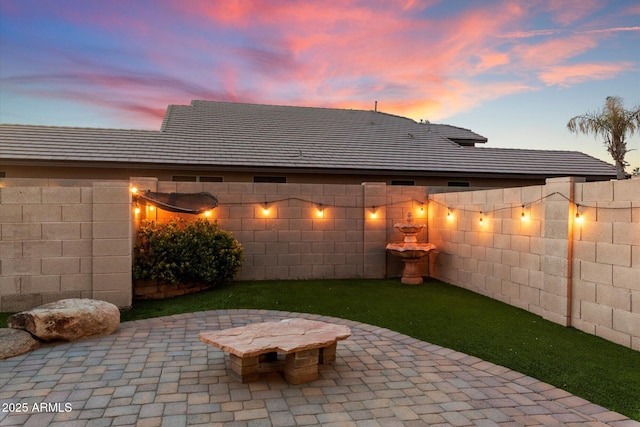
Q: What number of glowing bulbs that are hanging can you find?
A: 12